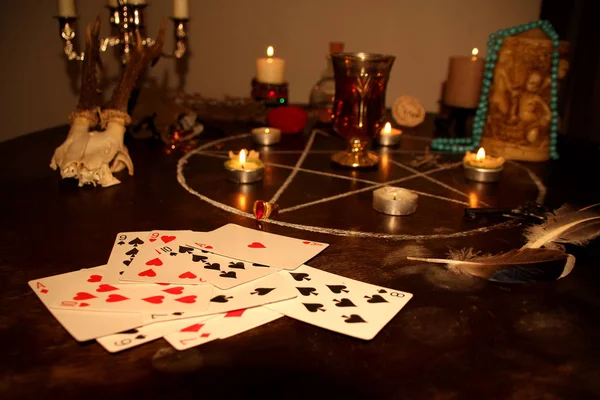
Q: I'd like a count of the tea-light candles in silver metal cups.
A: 5